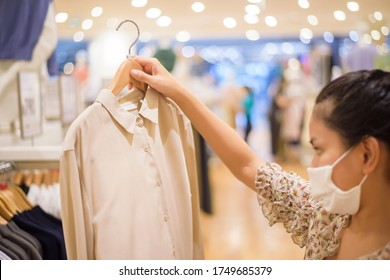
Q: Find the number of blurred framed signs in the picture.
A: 3